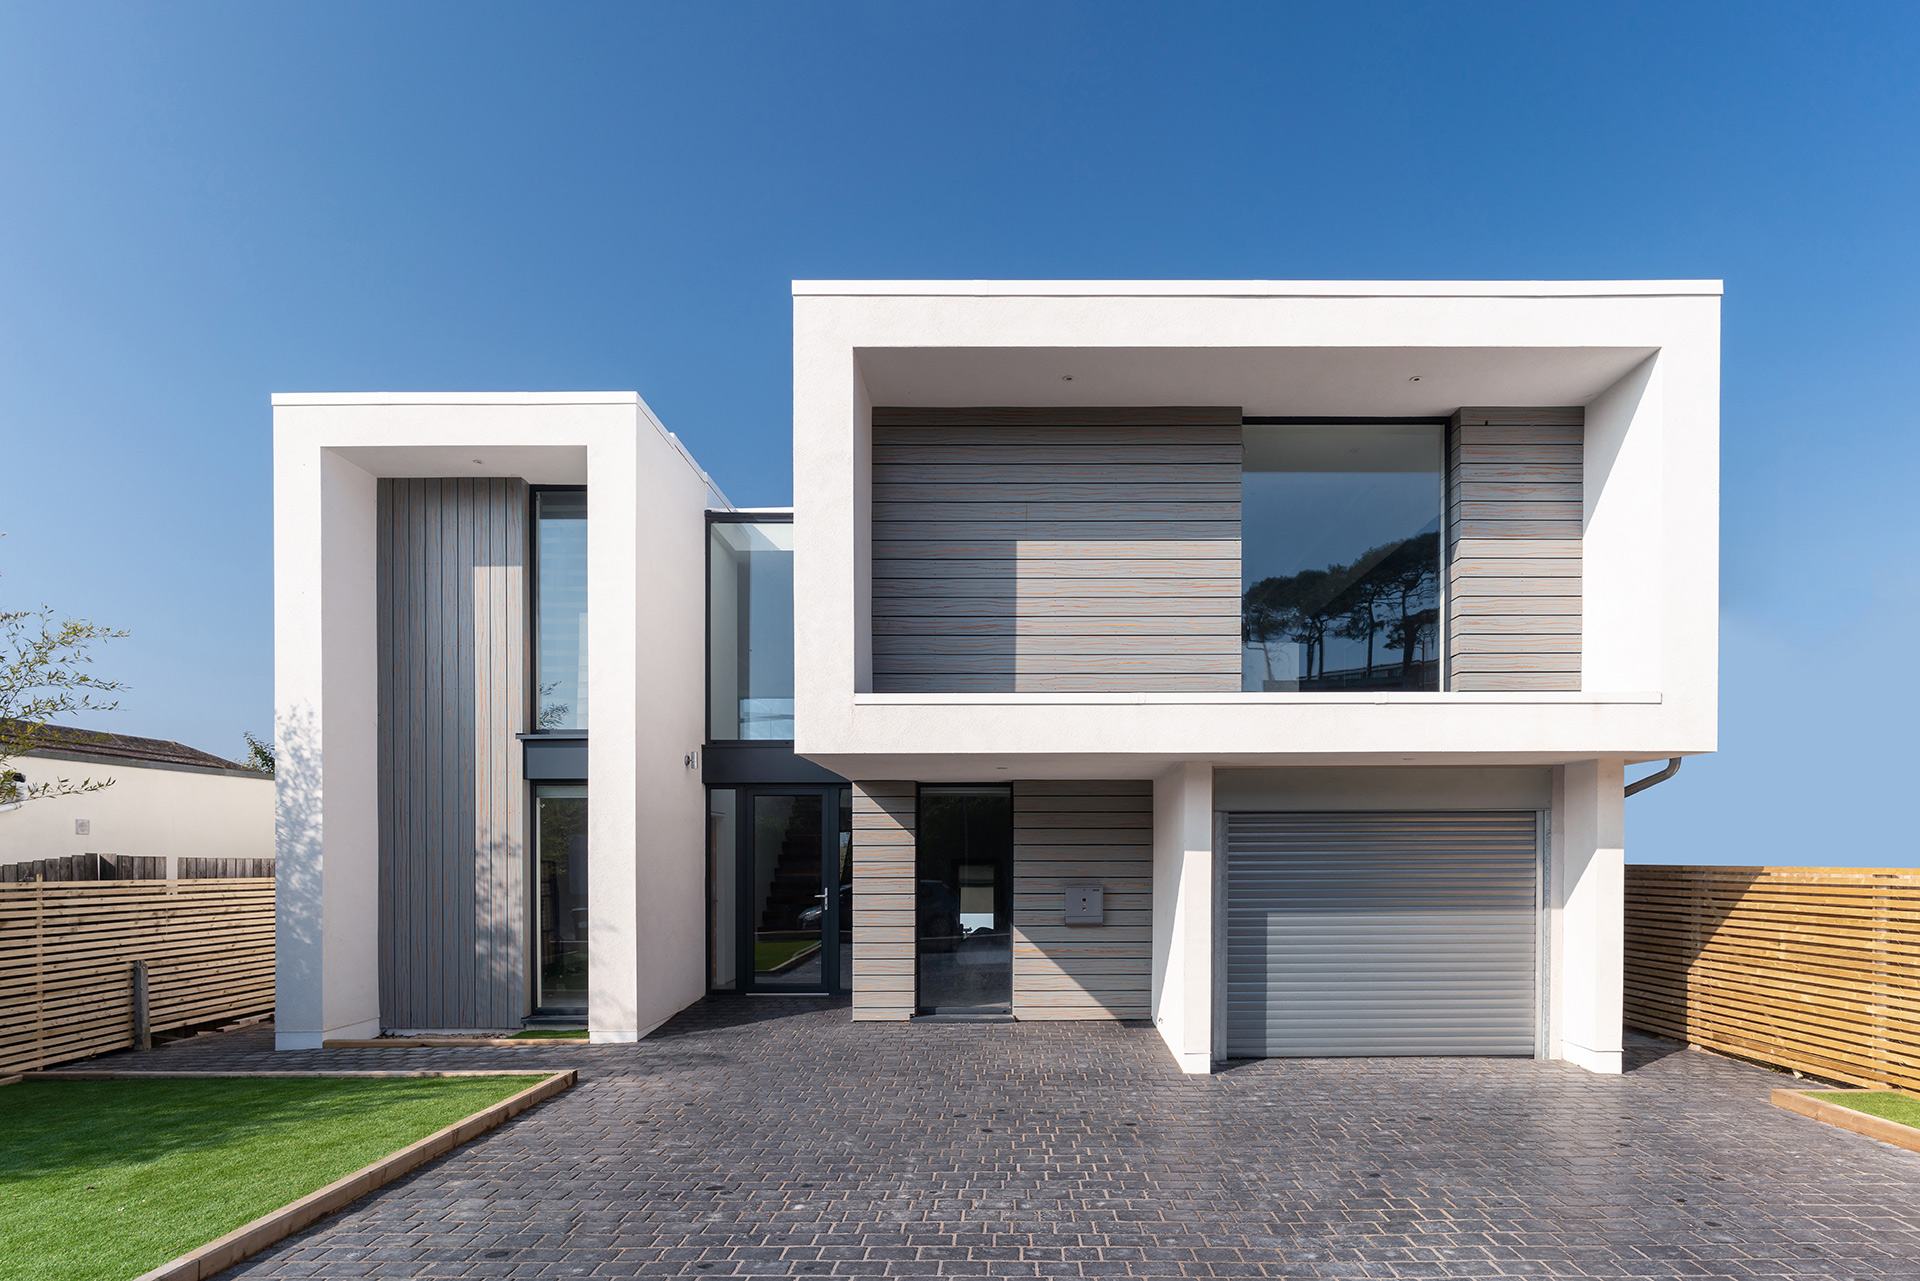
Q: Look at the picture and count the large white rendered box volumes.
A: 2